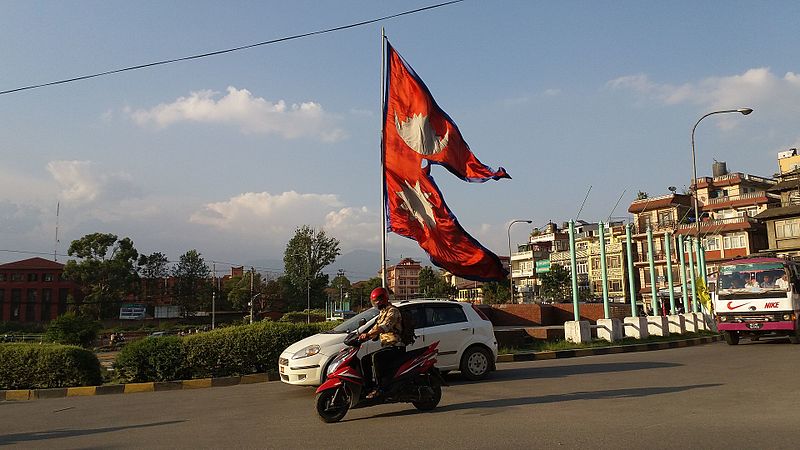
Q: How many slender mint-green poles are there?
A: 9